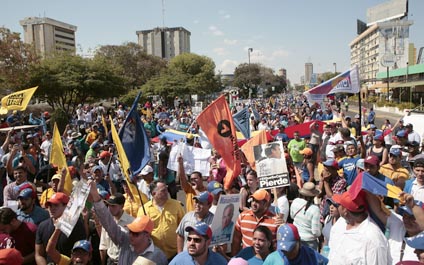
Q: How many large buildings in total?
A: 3